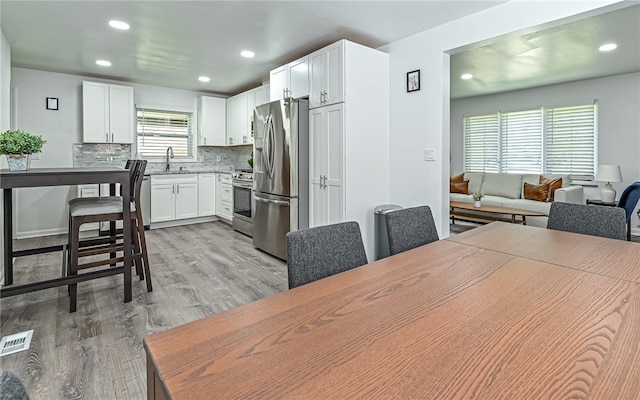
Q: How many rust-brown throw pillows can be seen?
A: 4